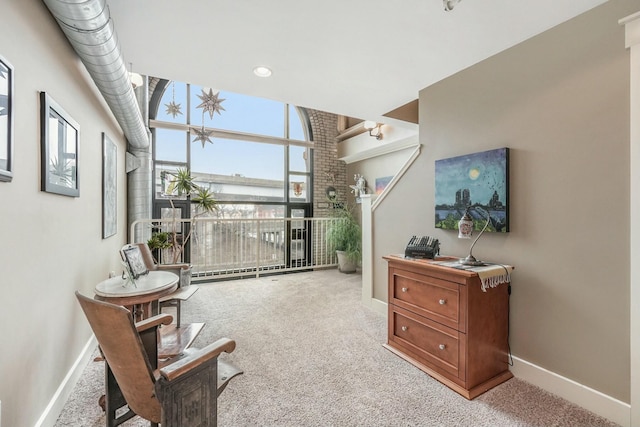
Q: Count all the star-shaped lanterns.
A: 3